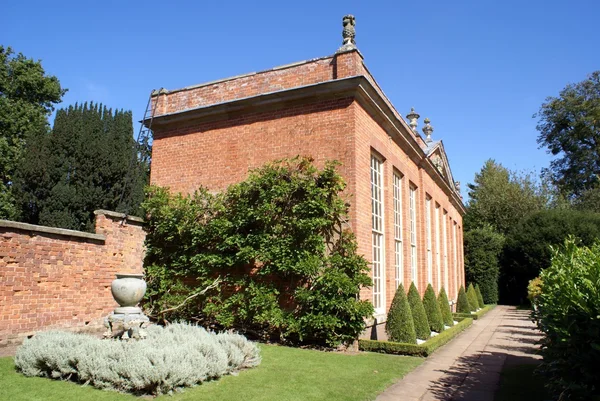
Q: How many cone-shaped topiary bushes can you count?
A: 7